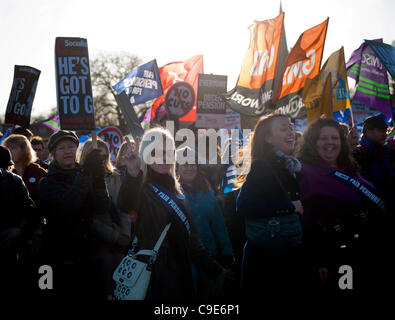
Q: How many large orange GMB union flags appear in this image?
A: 2